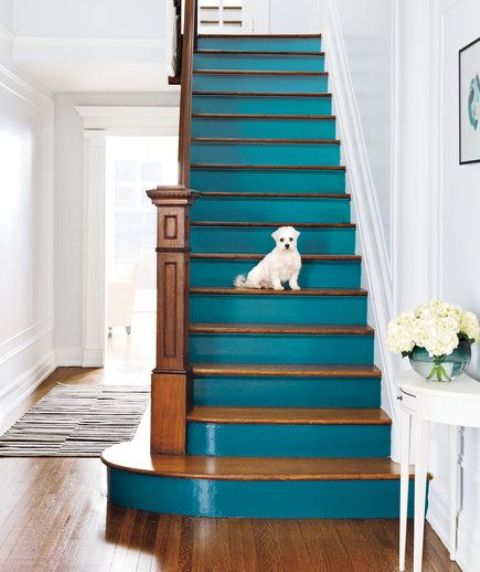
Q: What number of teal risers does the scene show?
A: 15